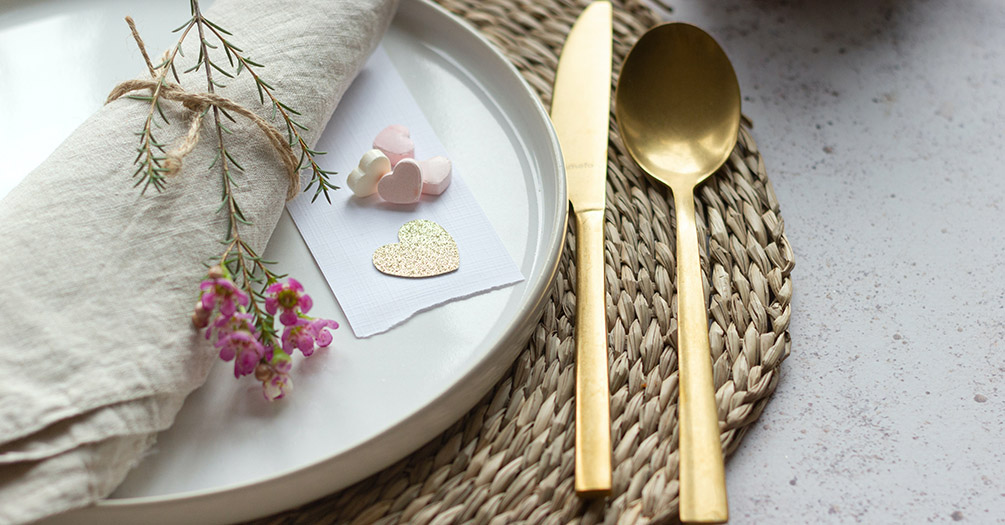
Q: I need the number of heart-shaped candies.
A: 4